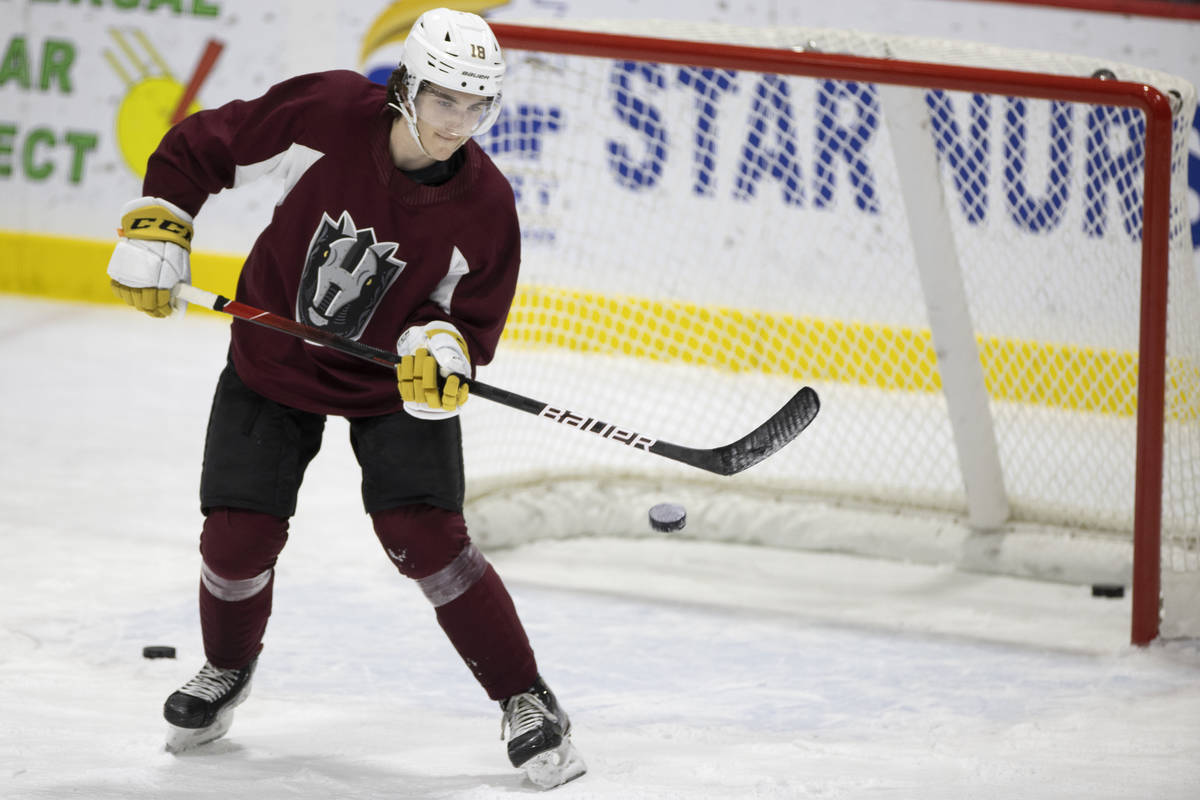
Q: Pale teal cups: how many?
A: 0